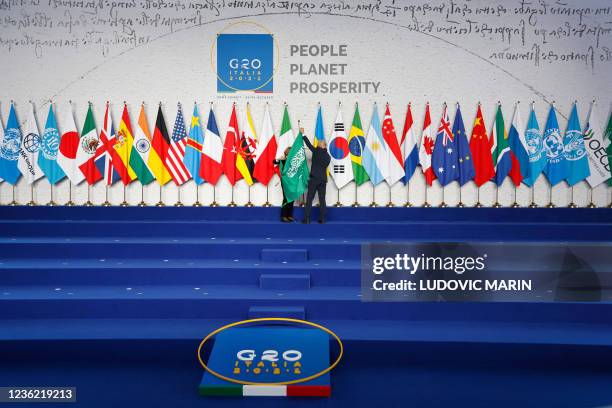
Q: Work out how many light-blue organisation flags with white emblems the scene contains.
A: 5